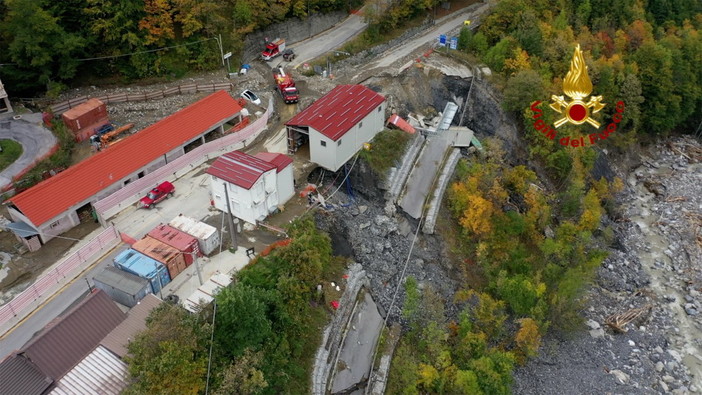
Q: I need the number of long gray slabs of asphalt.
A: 2